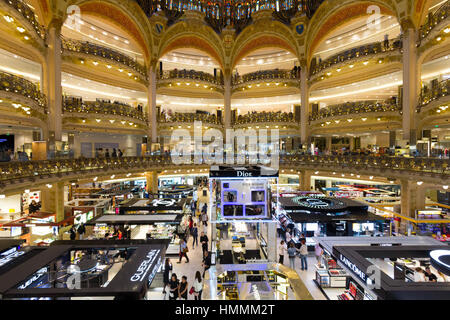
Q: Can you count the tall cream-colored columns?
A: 5